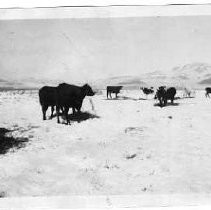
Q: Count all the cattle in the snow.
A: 7